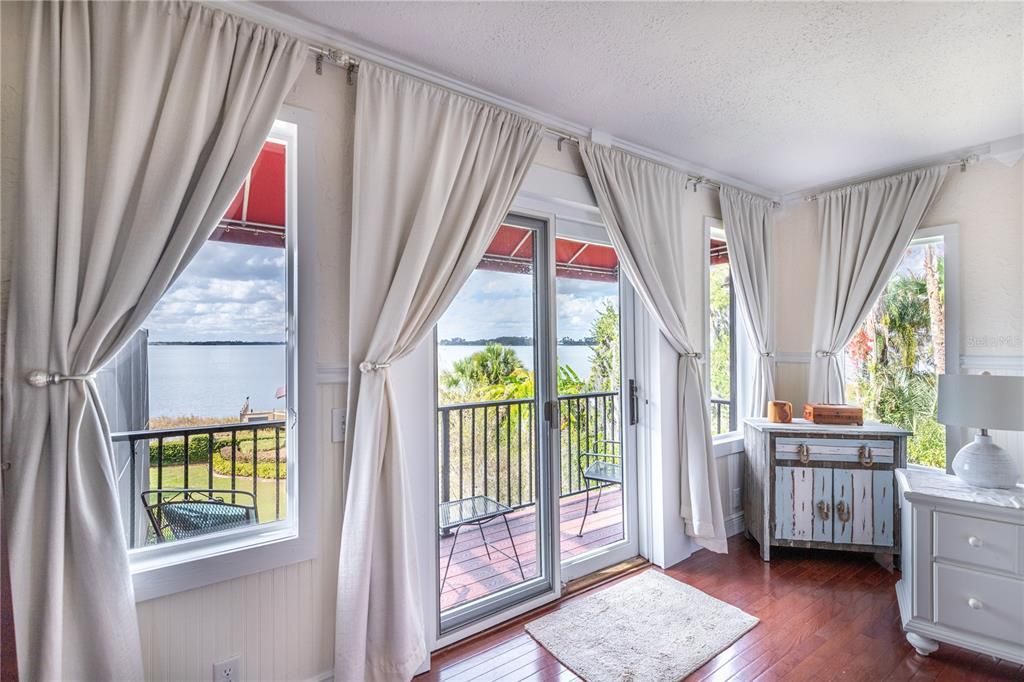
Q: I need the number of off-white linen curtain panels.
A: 5